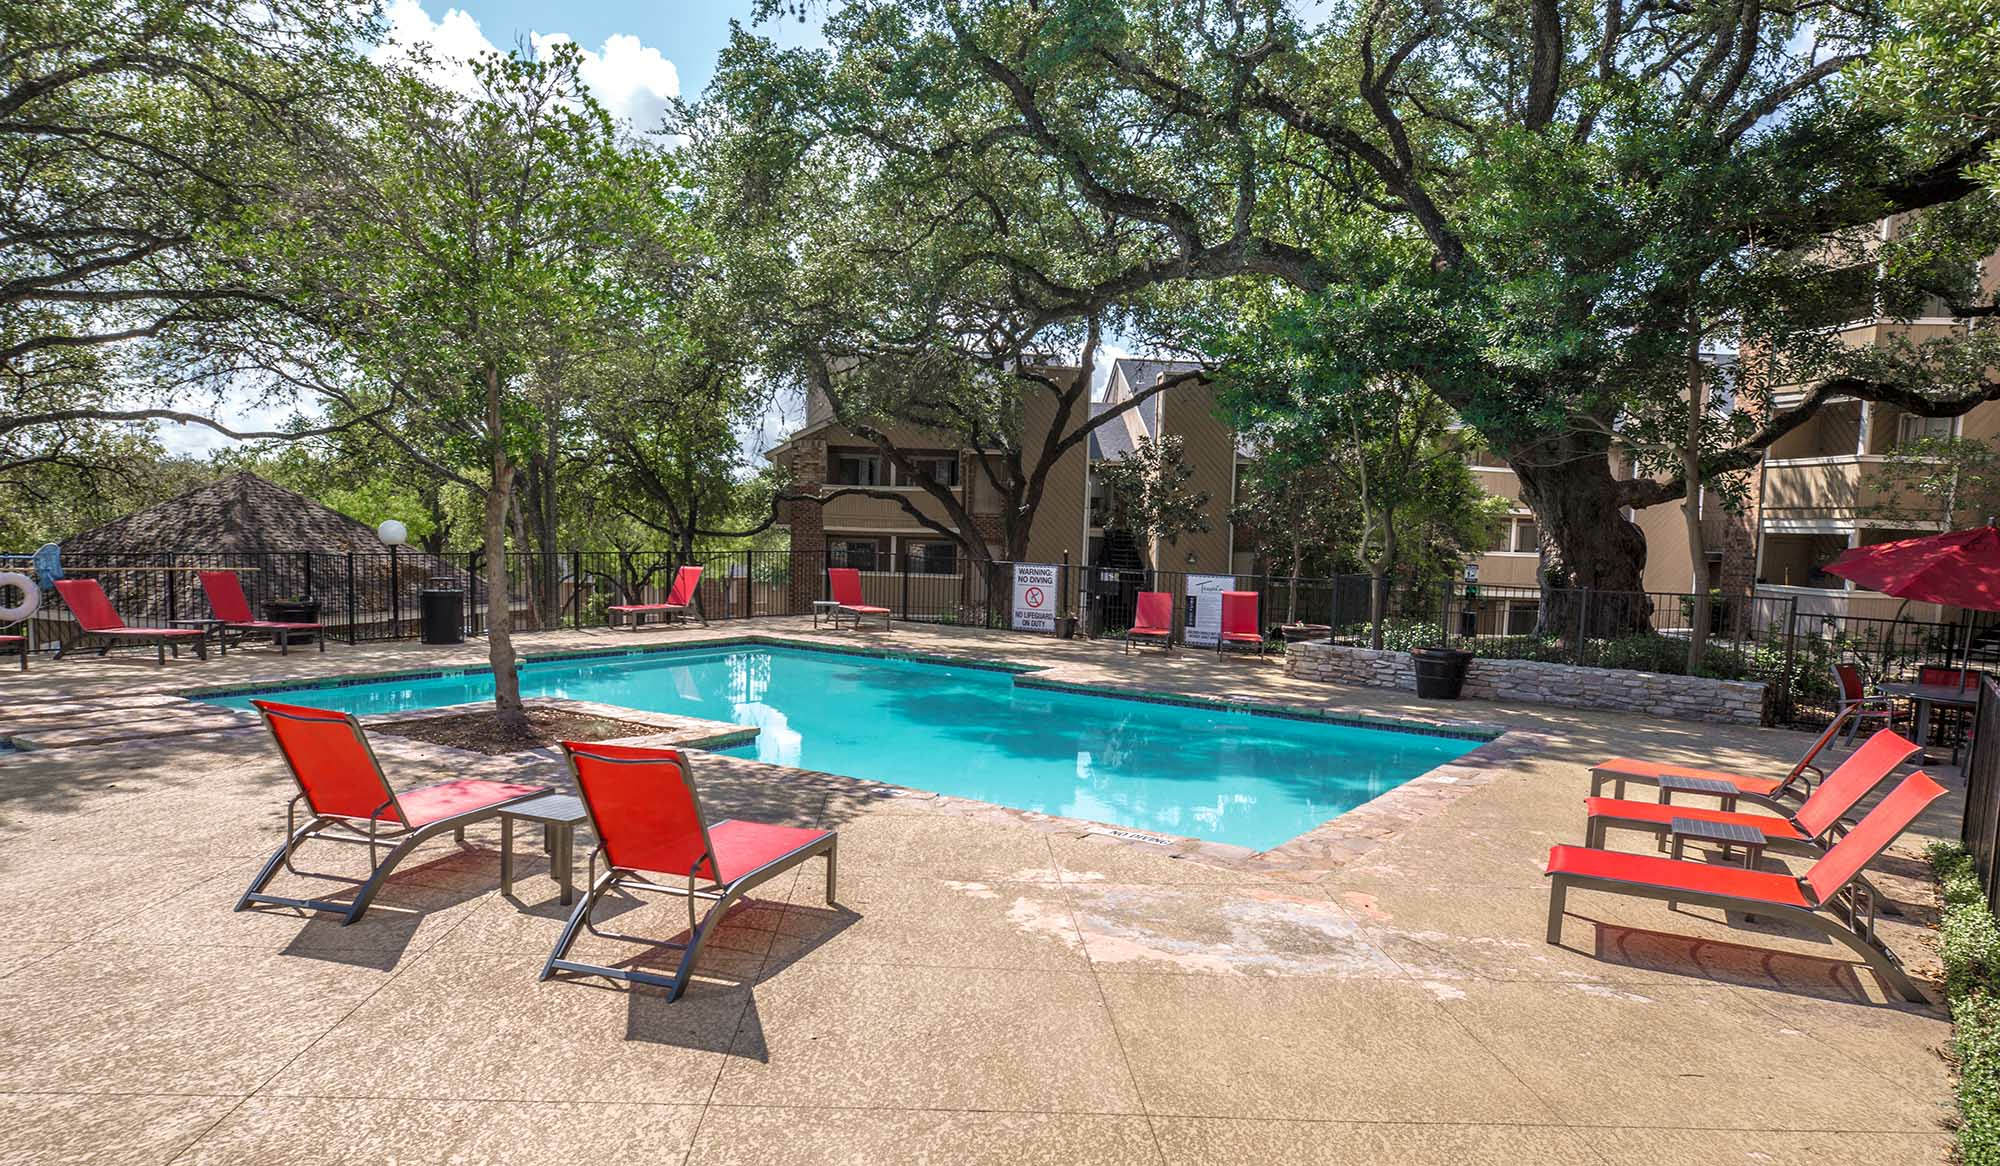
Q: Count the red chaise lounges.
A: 12